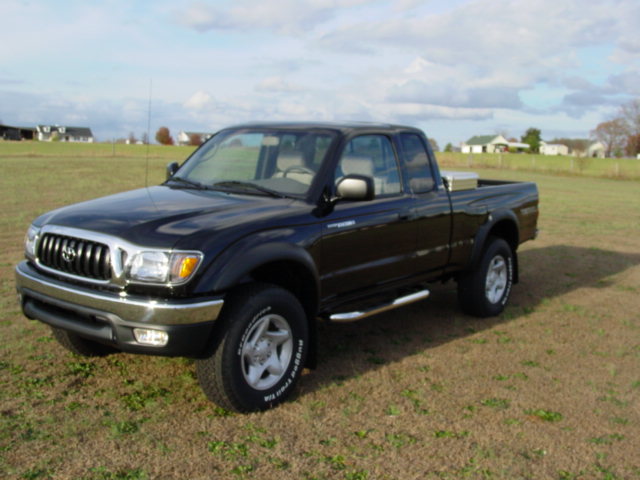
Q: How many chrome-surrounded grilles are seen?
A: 1